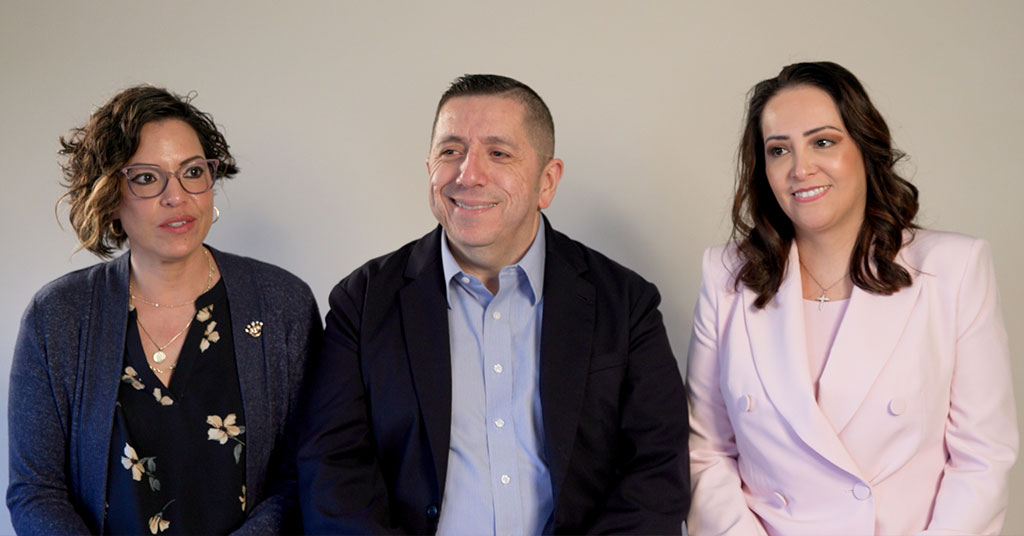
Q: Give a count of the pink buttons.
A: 4